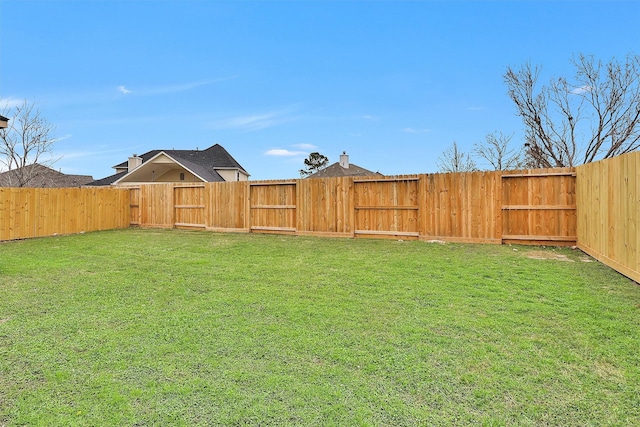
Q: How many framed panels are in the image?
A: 5